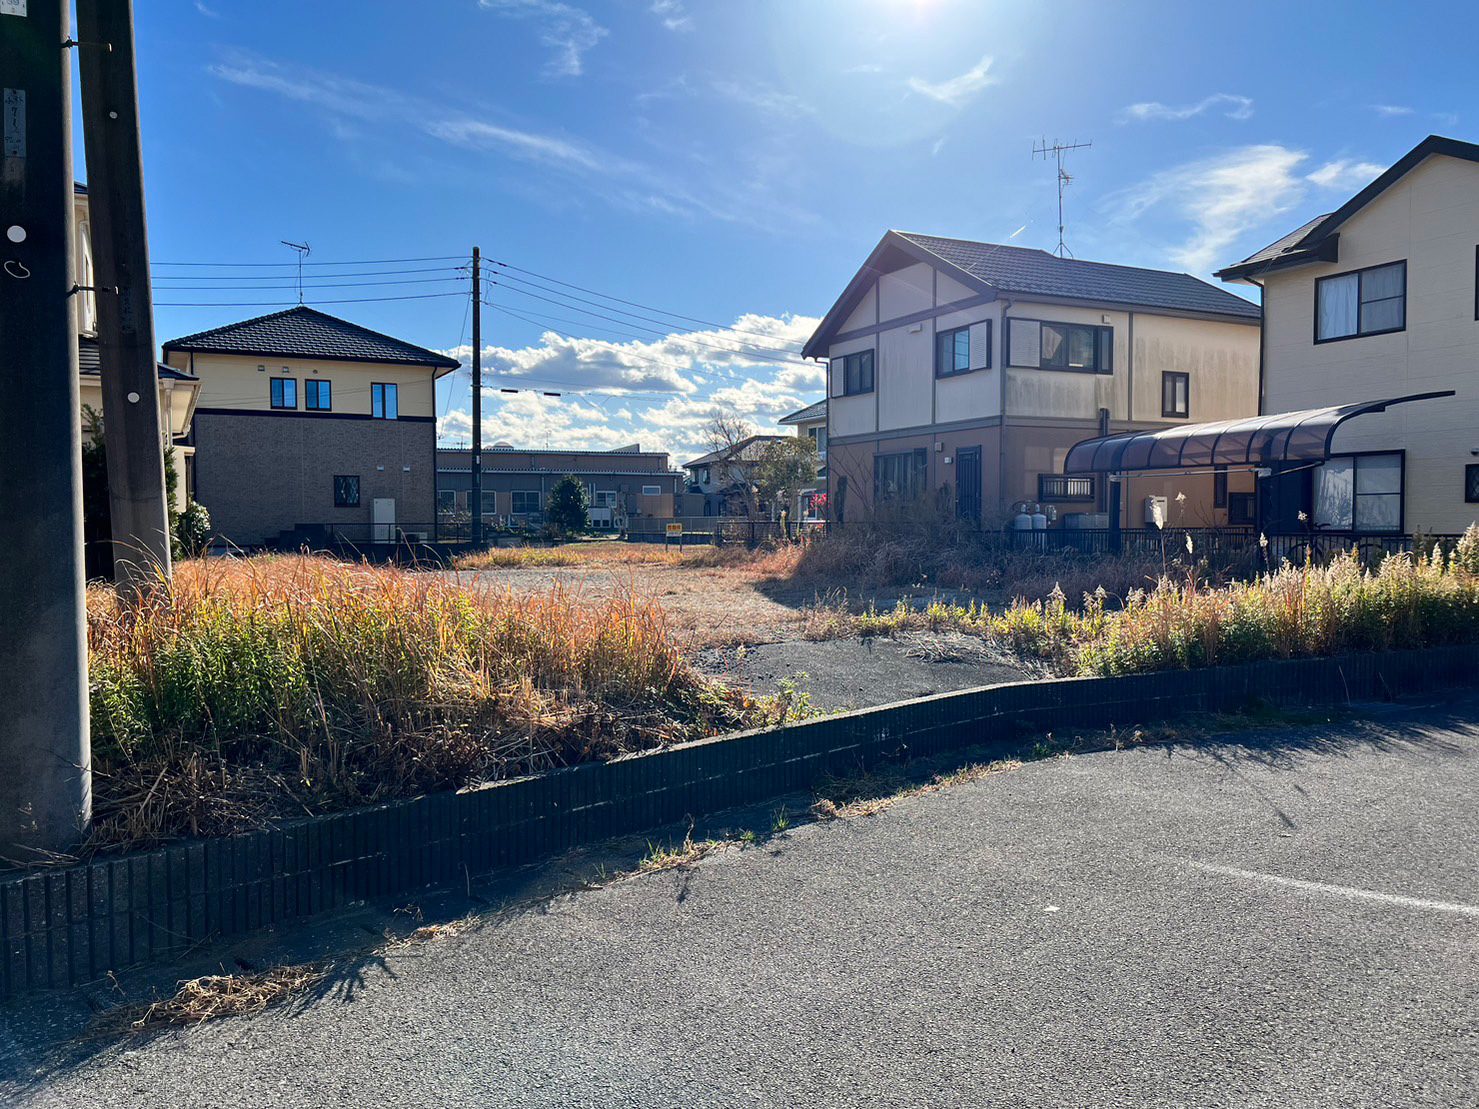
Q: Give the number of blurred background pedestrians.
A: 0